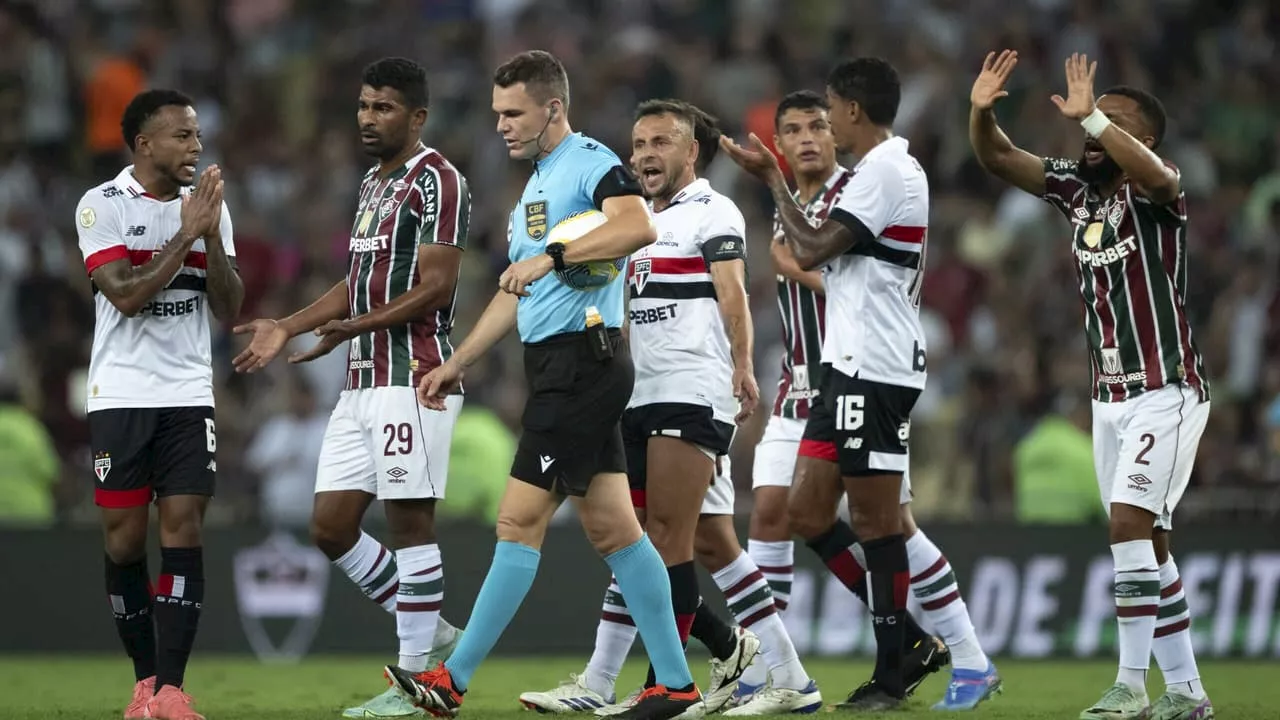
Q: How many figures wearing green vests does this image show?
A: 3